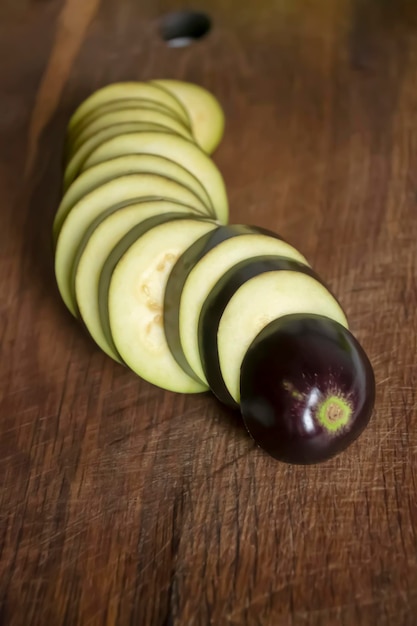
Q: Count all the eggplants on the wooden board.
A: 1